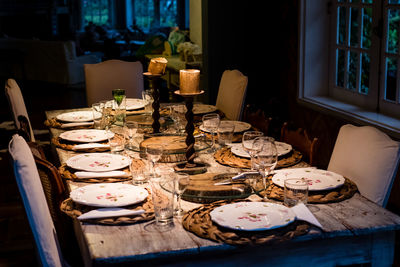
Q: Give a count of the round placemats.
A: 10